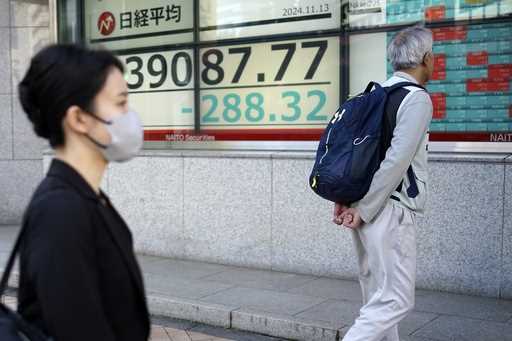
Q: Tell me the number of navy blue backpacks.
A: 1